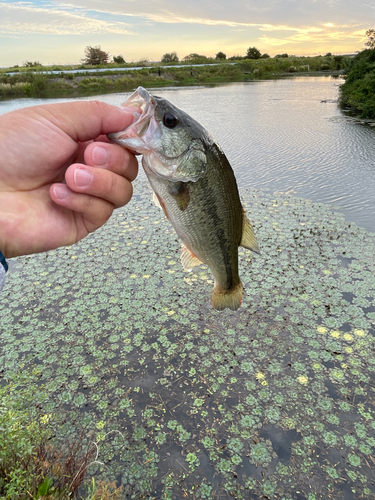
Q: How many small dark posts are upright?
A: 2